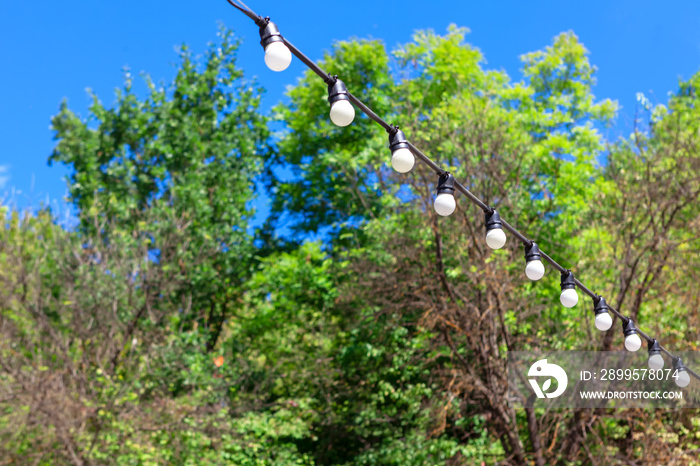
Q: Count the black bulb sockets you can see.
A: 11